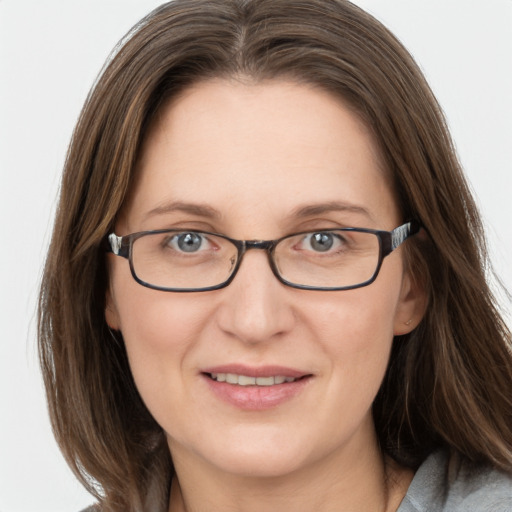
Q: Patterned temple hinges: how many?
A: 2